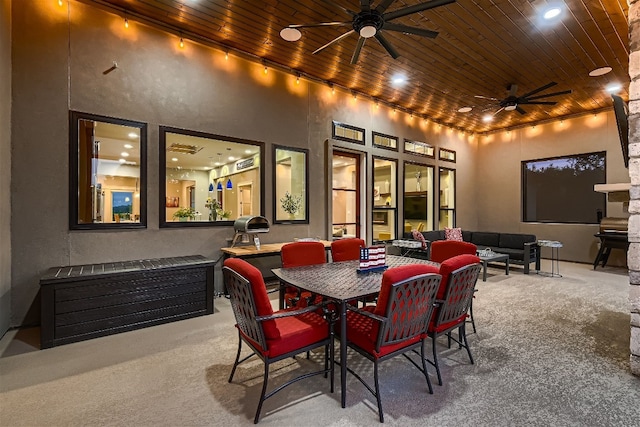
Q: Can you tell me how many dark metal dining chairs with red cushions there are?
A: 6